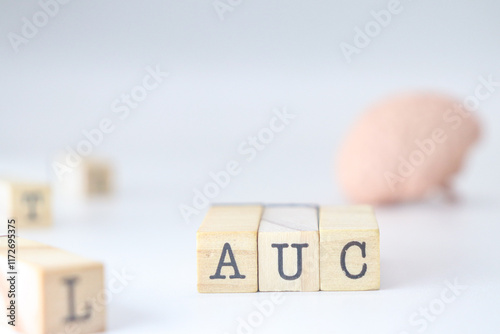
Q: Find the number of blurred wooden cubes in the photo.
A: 3